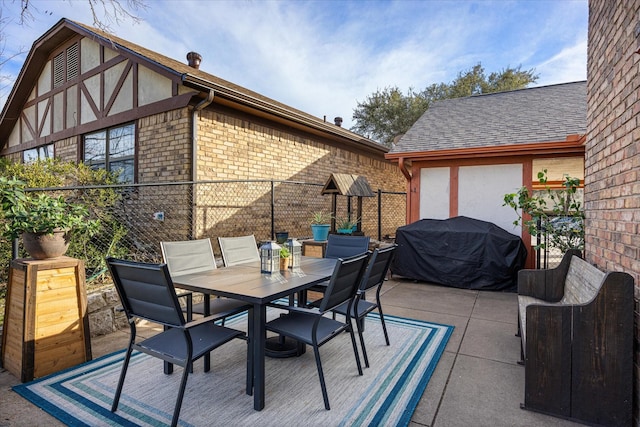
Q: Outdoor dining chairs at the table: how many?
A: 6